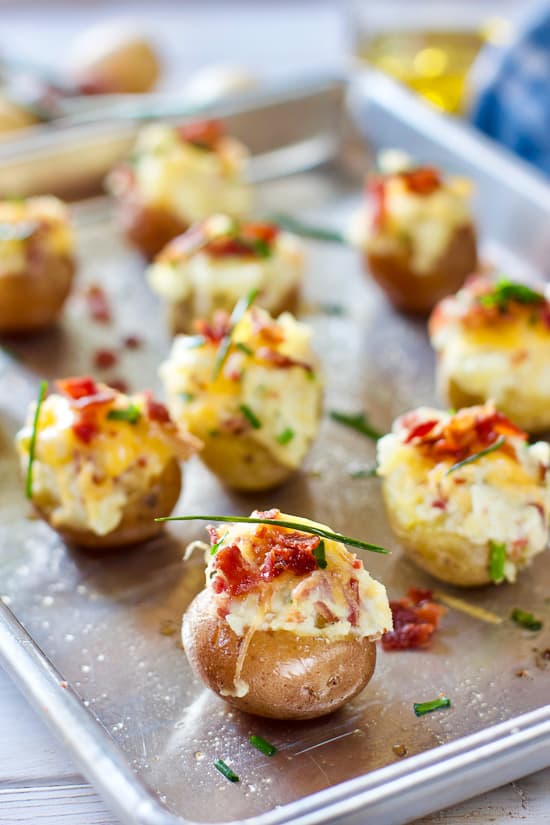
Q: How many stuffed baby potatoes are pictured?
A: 9